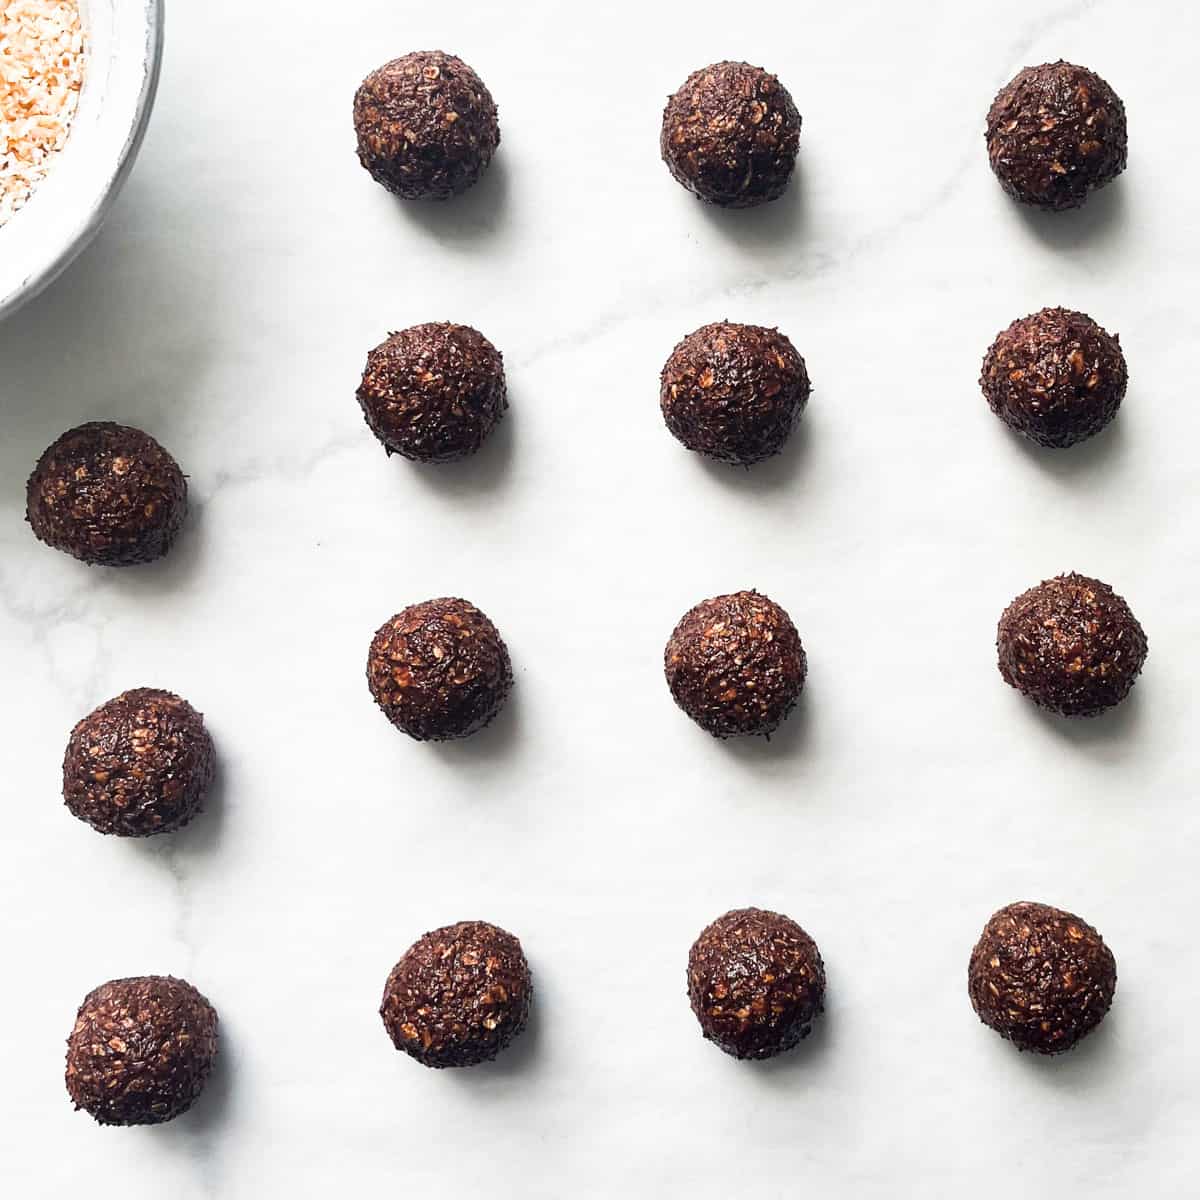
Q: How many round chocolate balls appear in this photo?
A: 15